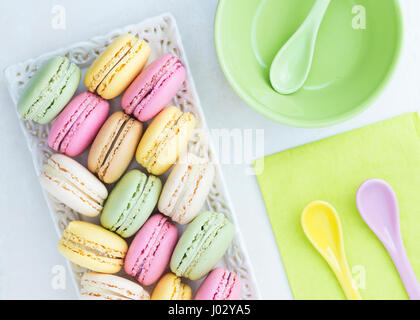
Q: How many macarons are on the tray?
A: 15